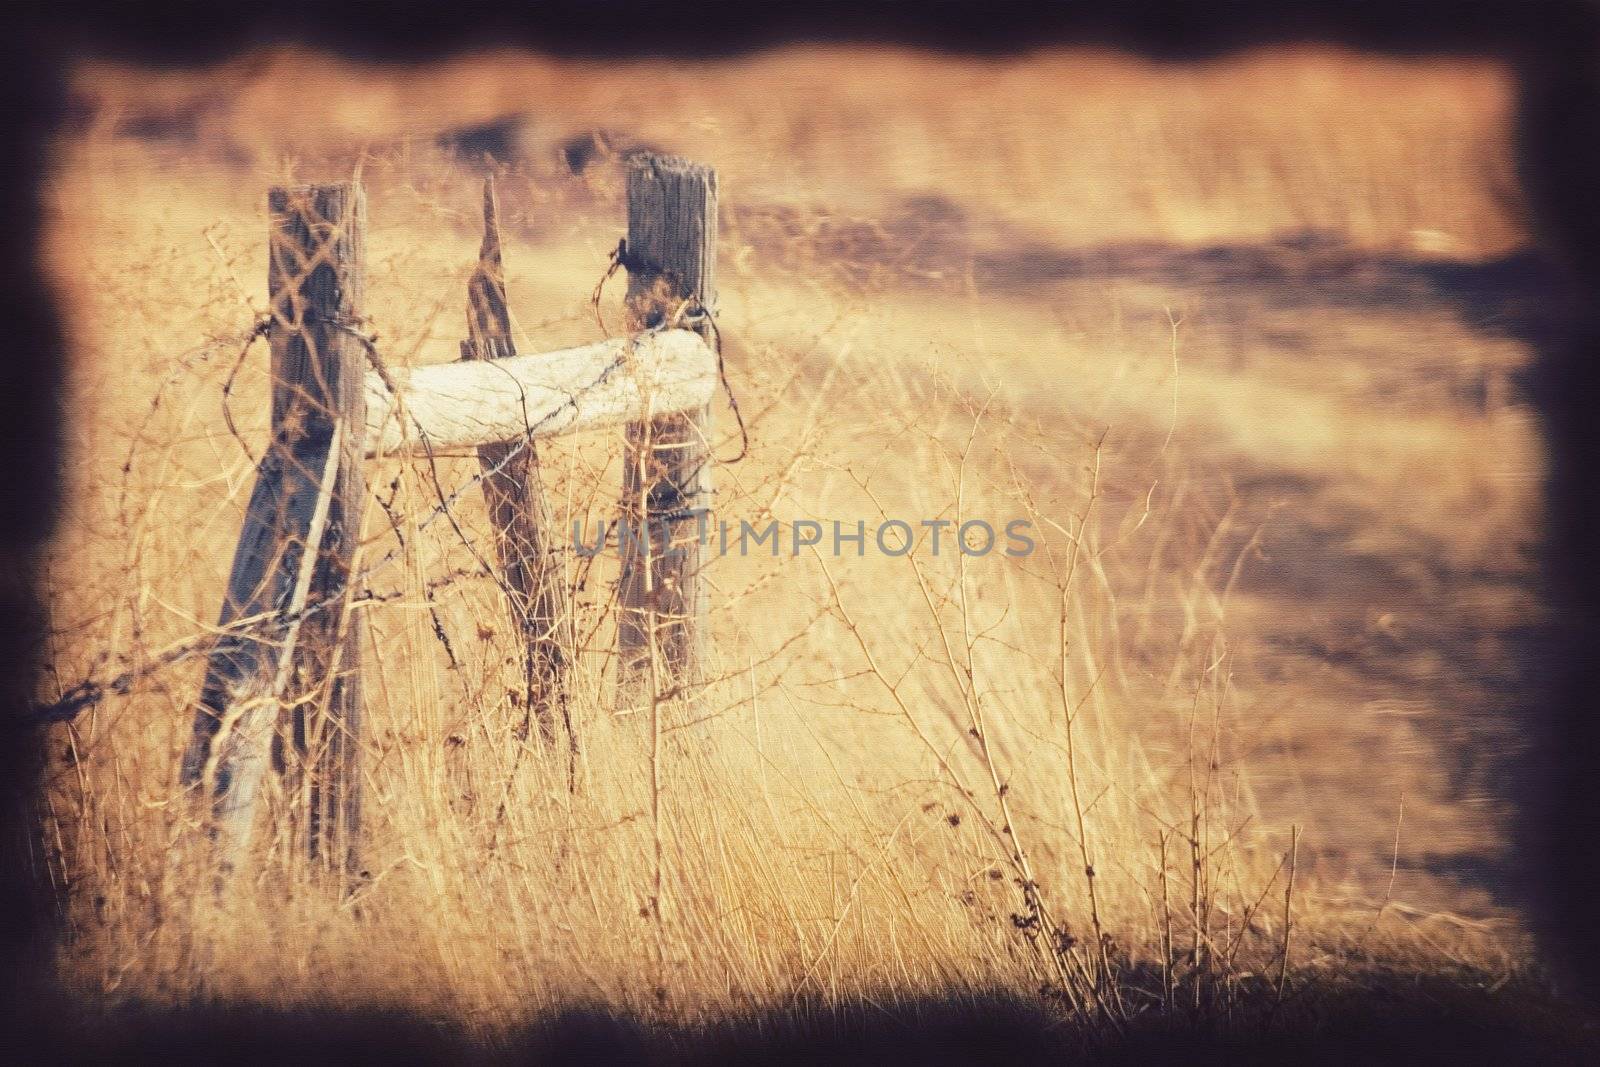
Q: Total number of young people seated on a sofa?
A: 0